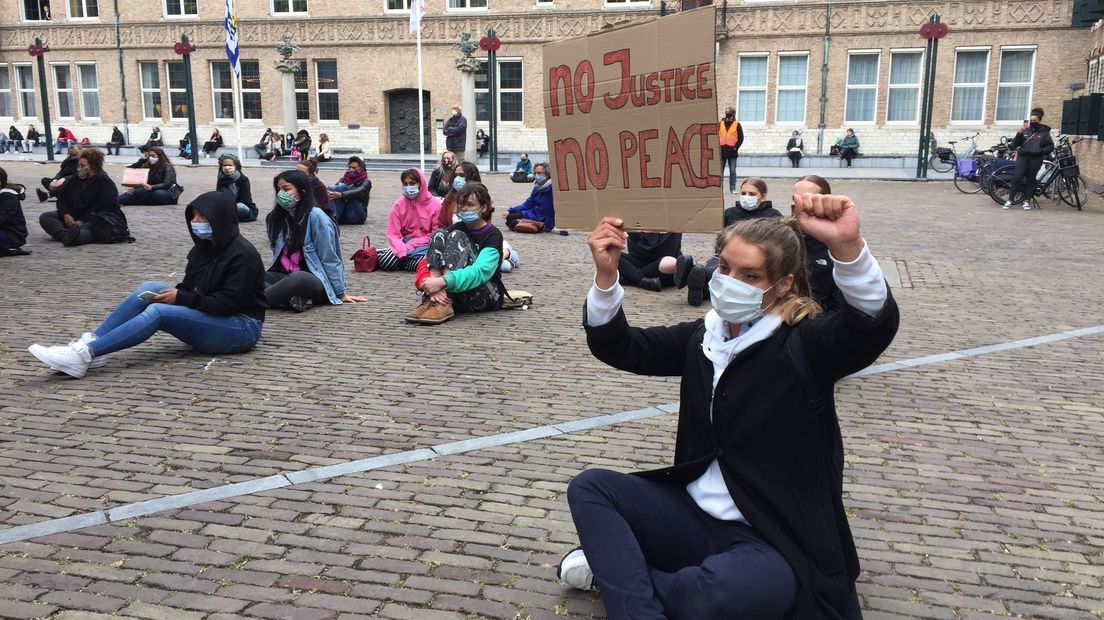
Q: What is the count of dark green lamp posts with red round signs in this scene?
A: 4